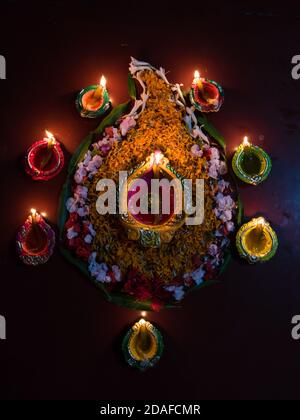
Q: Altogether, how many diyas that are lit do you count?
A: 8